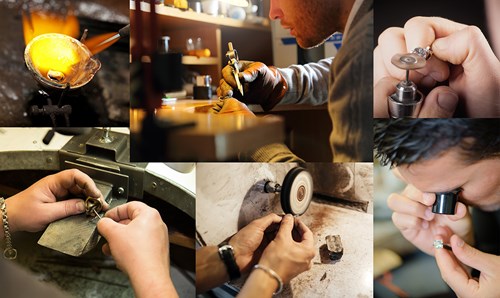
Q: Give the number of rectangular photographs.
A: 6